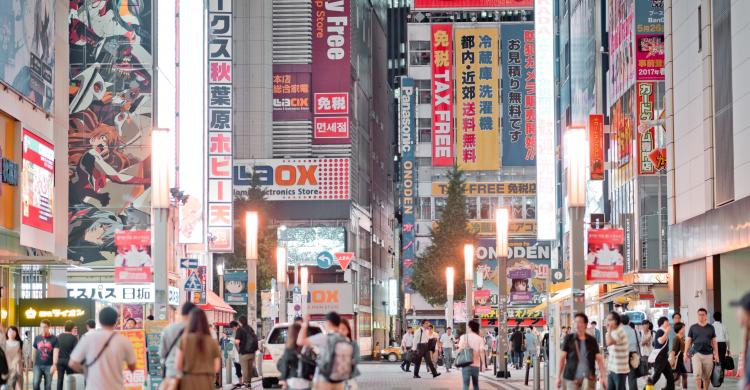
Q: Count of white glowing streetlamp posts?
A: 8